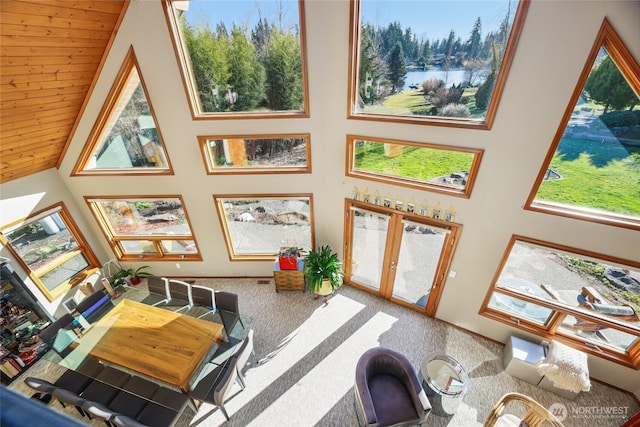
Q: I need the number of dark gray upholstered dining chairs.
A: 12